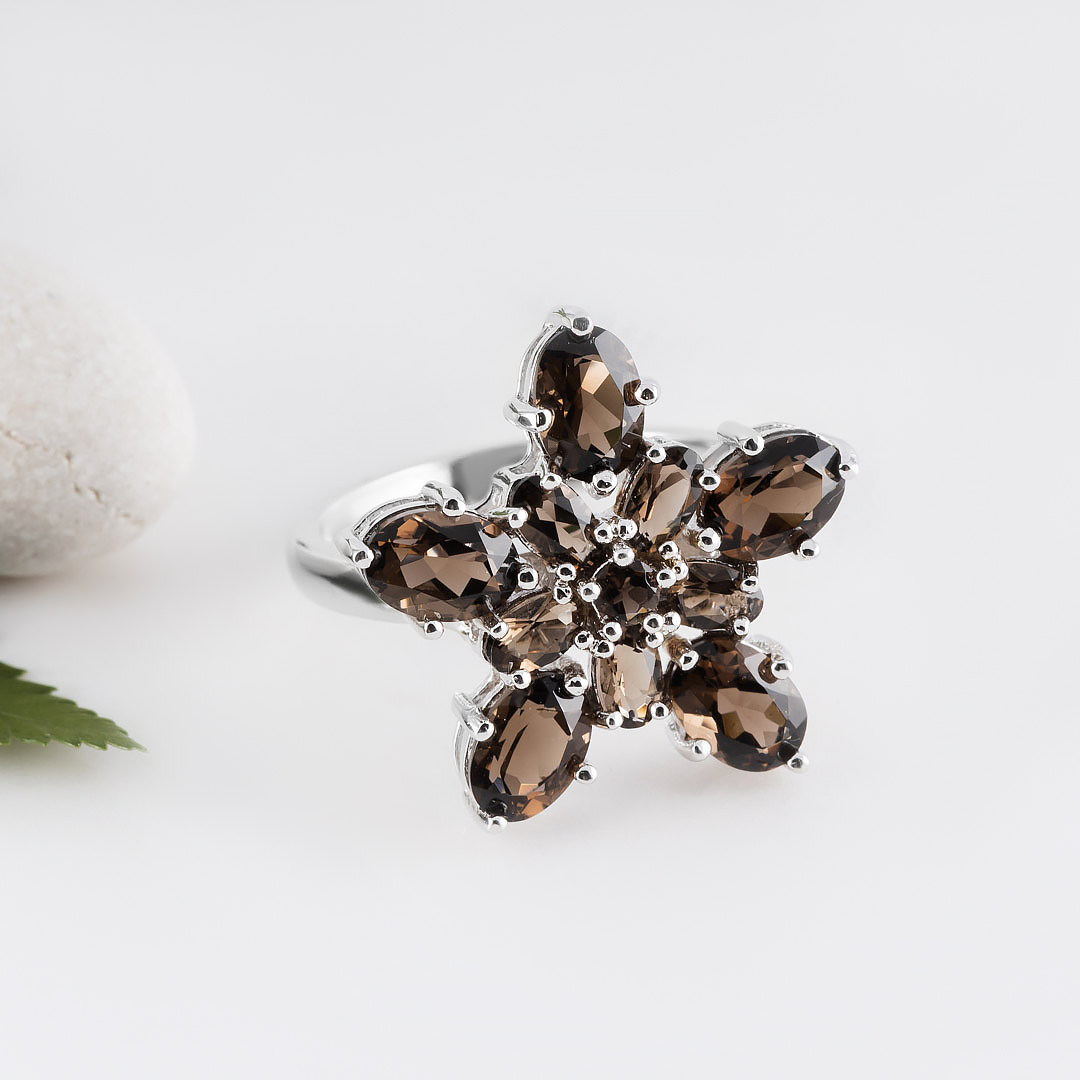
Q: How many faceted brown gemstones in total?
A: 11